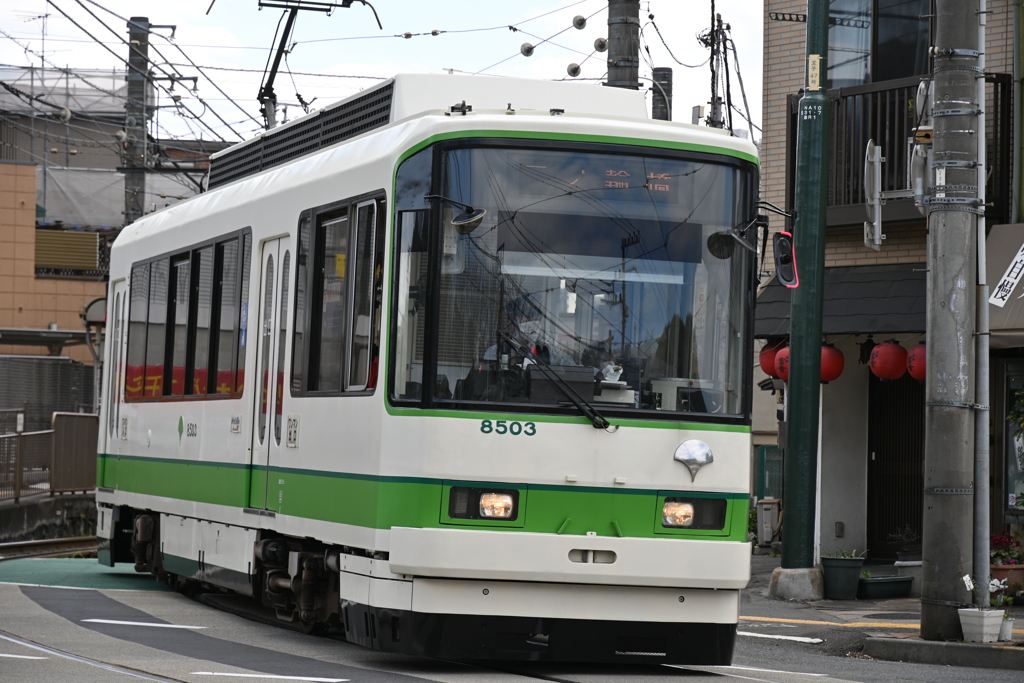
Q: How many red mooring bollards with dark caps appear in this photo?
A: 0